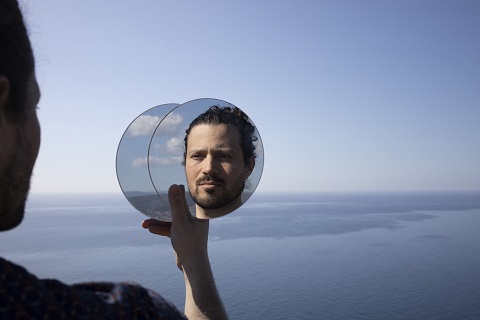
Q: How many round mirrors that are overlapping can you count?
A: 2